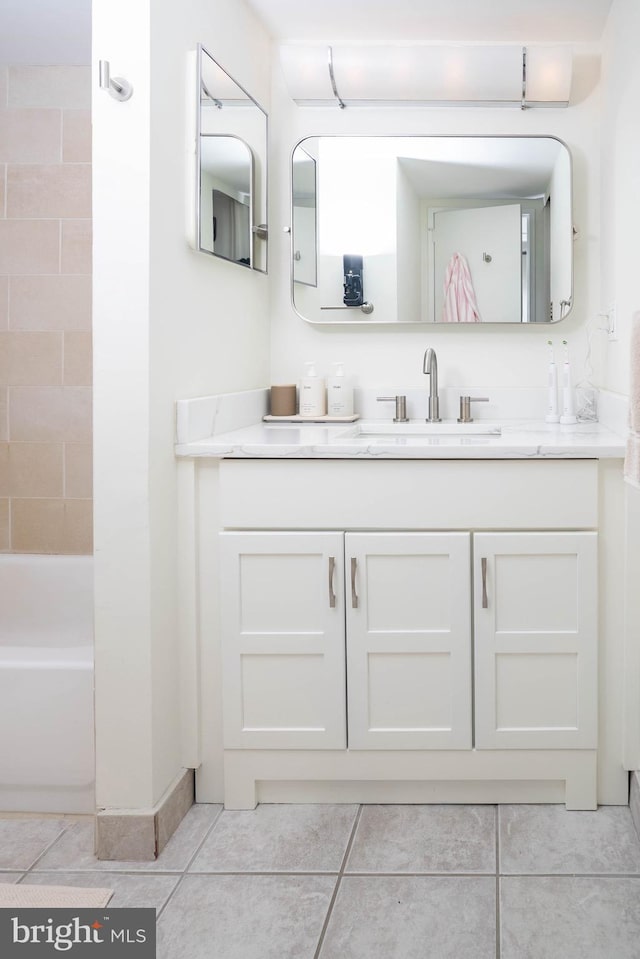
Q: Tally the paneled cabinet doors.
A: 3